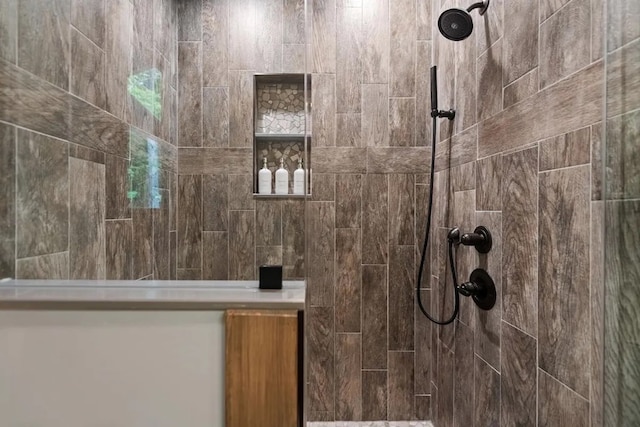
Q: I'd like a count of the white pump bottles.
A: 3